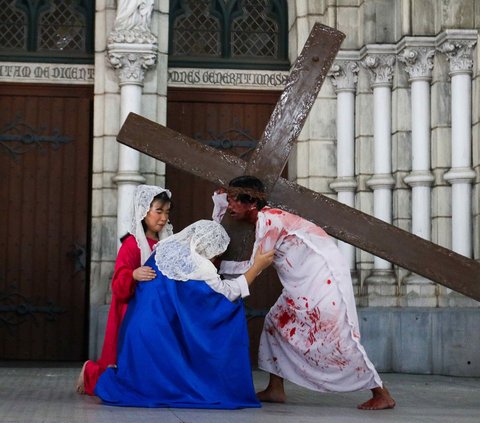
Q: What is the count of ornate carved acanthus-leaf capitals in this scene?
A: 5